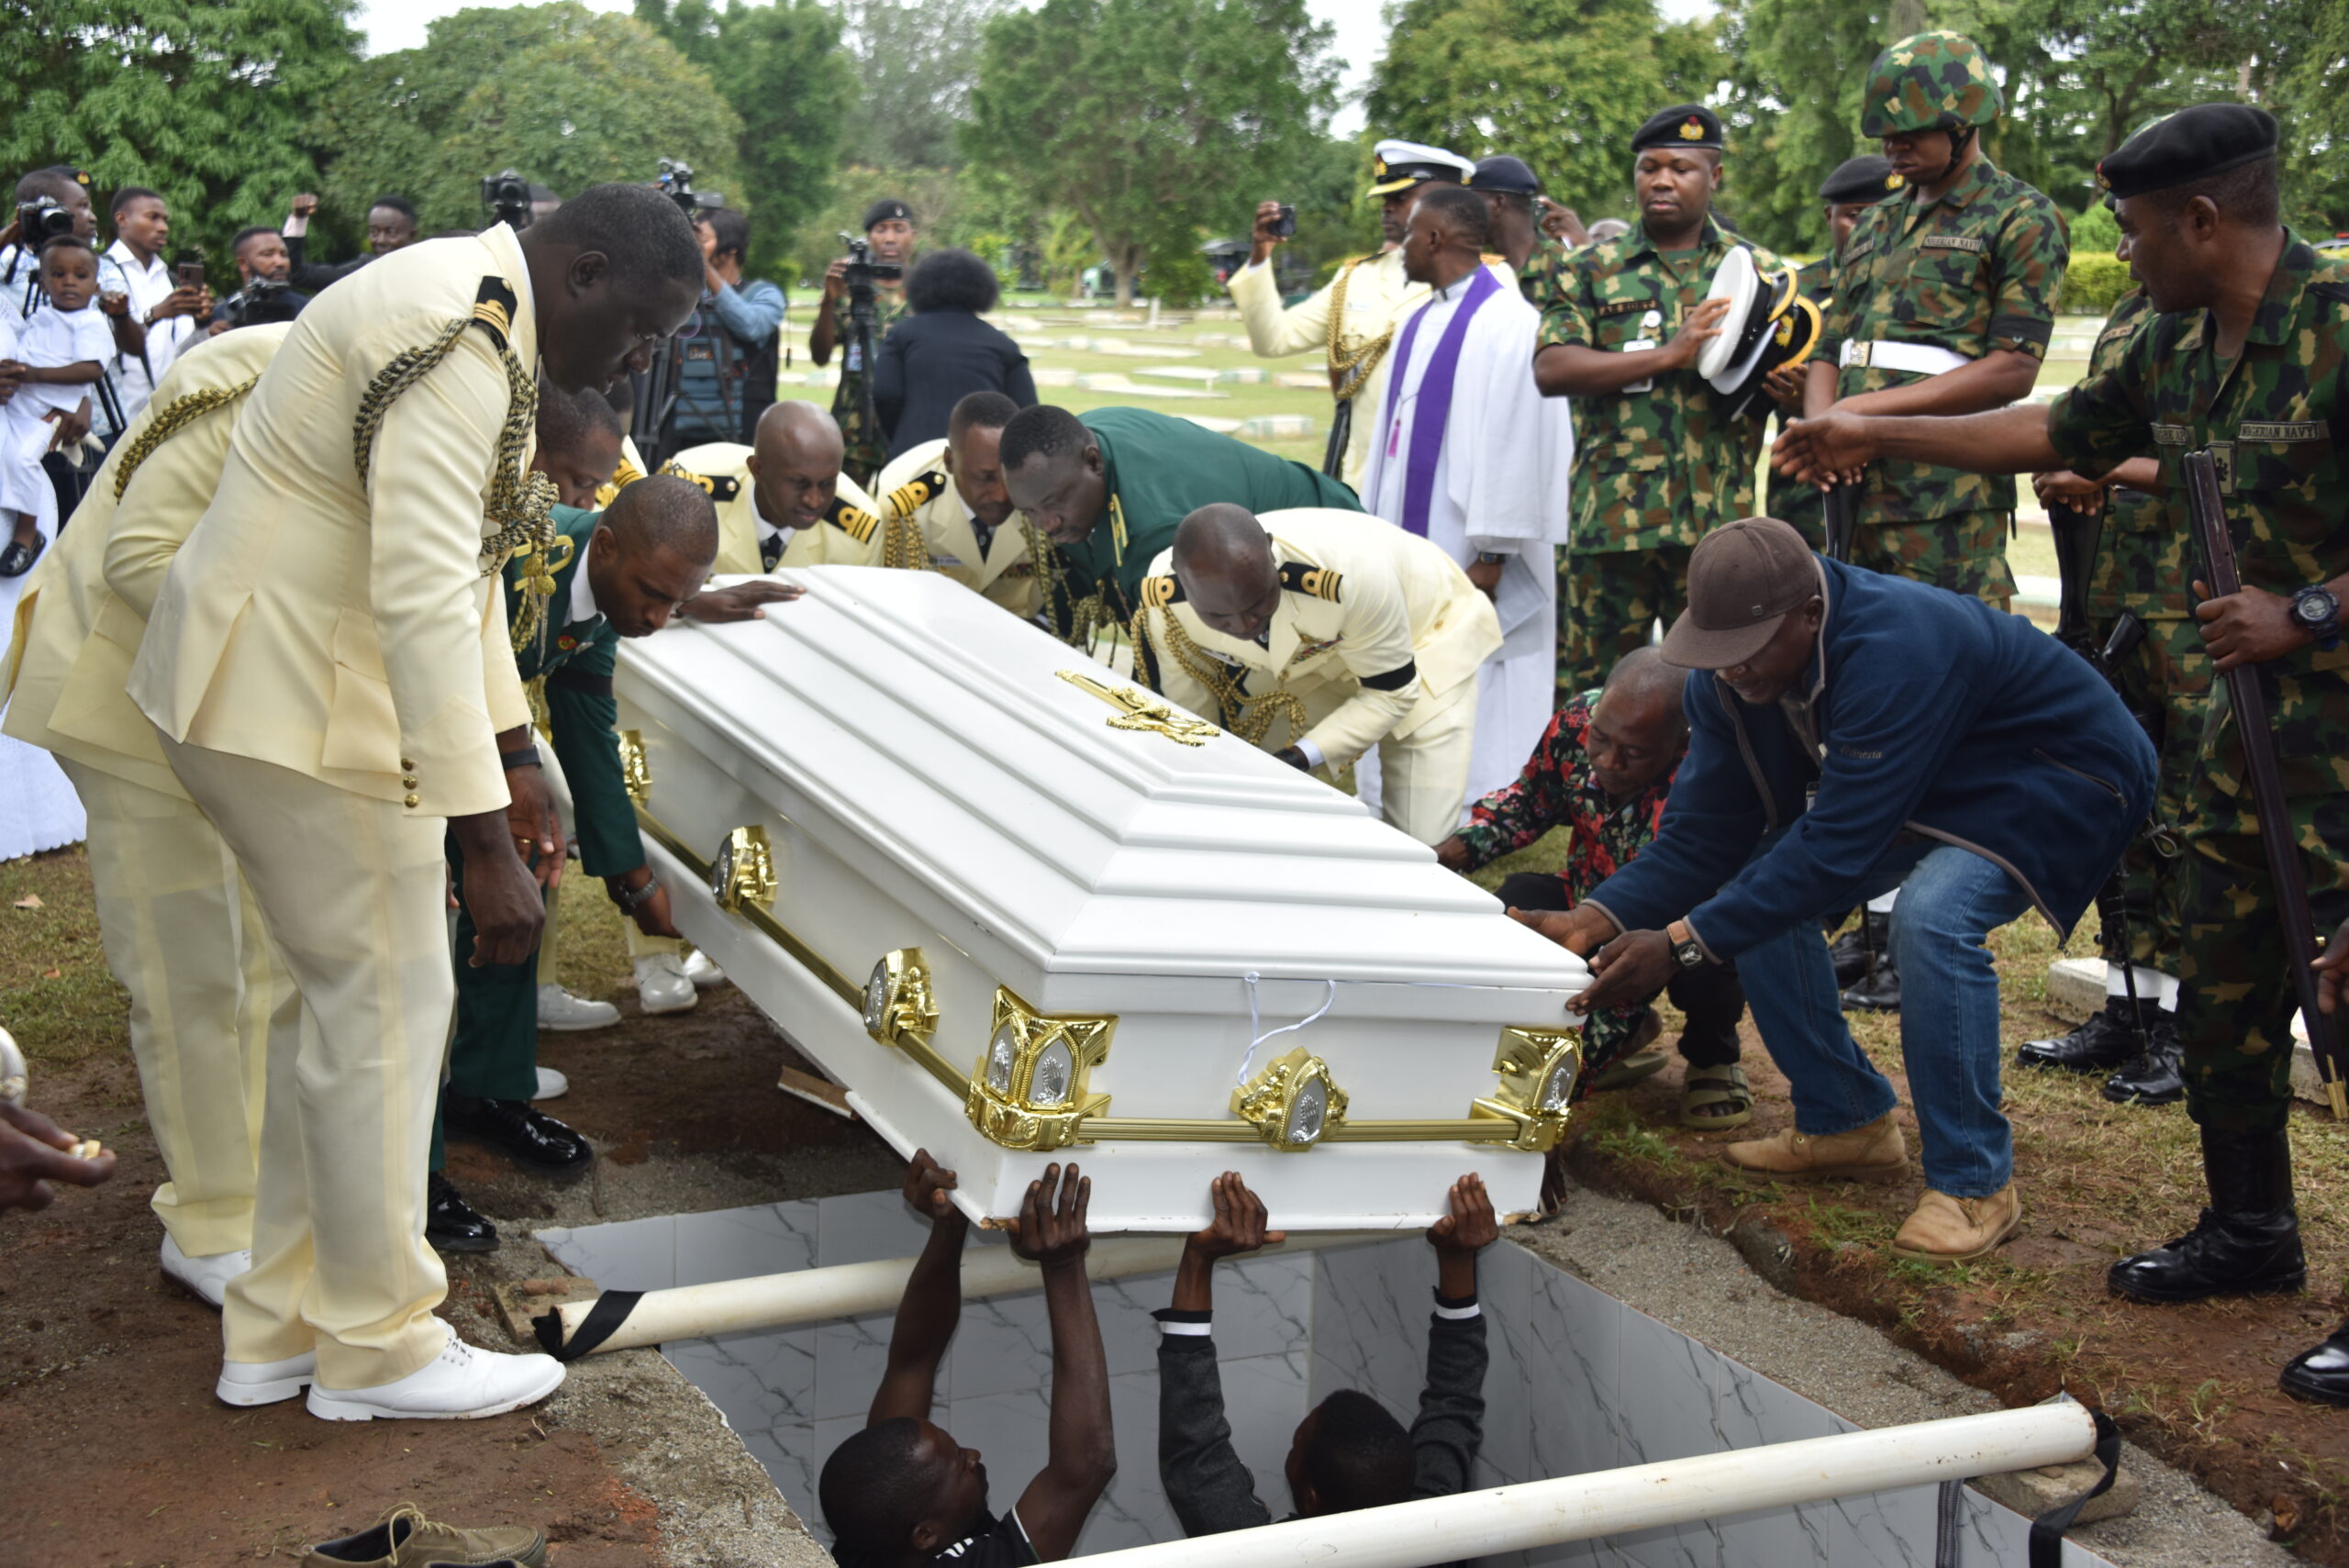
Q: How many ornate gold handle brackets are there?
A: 6